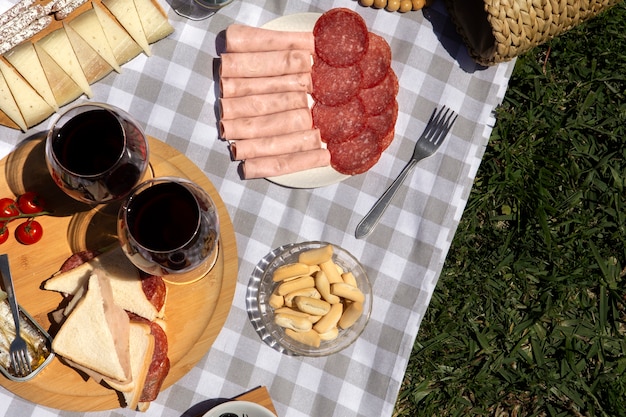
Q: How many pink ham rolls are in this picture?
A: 7